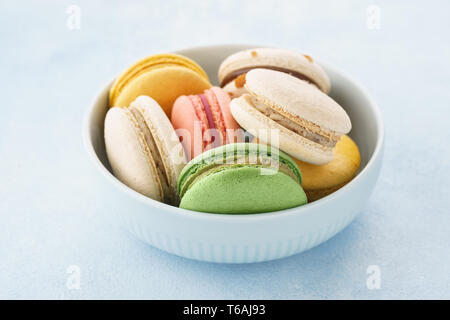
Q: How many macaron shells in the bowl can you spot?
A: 14